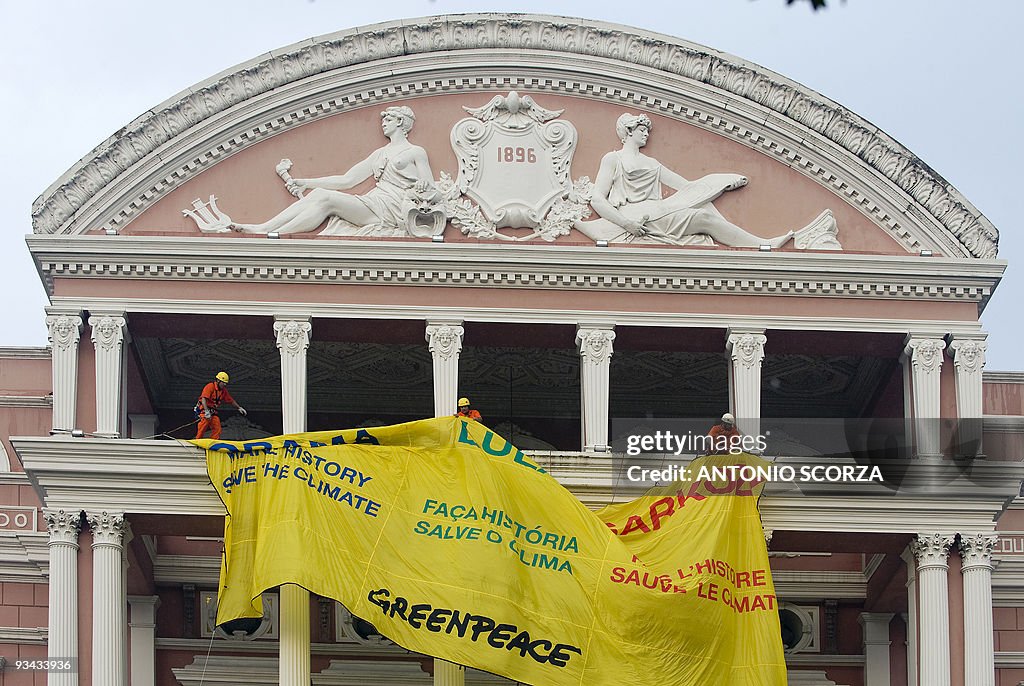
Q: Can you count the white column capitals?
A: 12